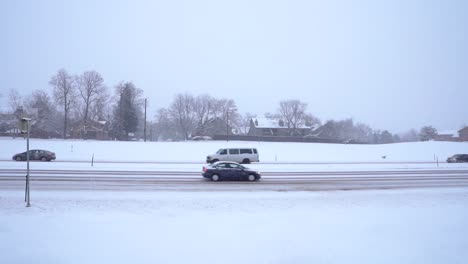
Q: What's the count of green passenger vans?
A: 0